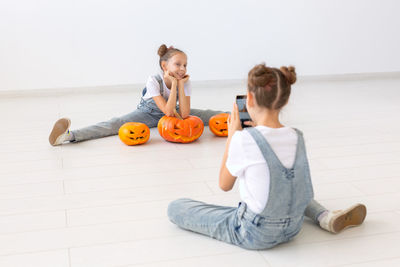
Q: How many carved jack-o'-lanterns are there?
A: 3